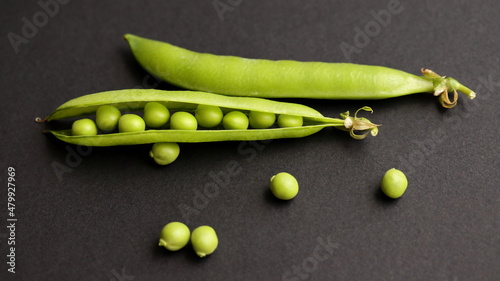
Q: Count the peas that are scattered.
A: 5